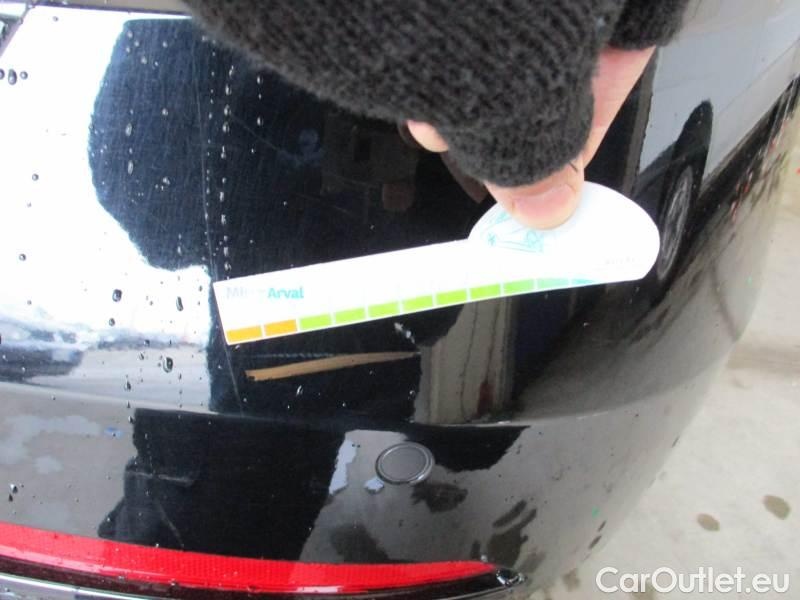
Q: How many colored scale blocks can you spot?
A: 11